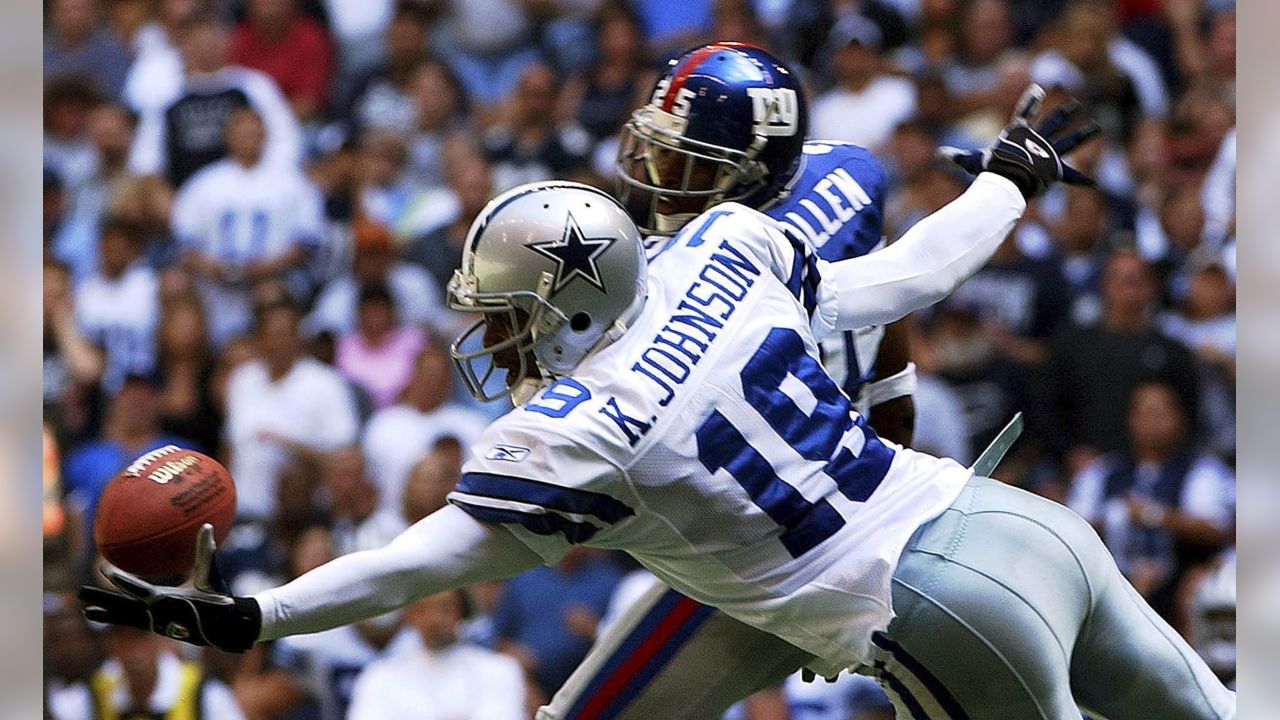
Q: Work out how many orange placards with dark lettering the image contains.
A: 0